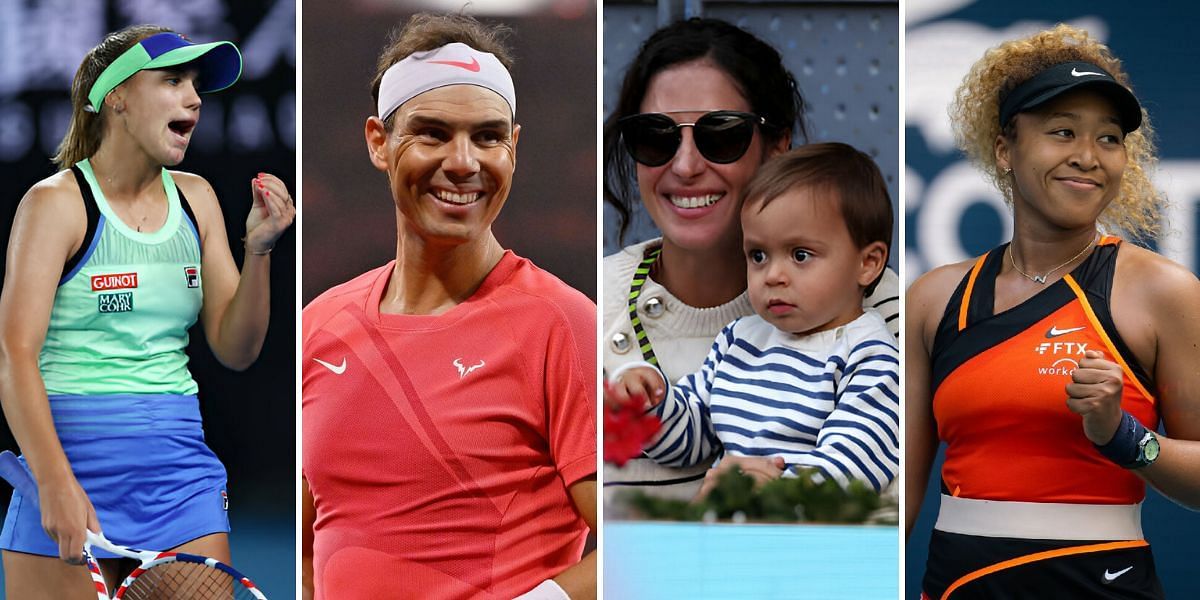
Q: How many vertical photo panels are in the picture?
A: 4